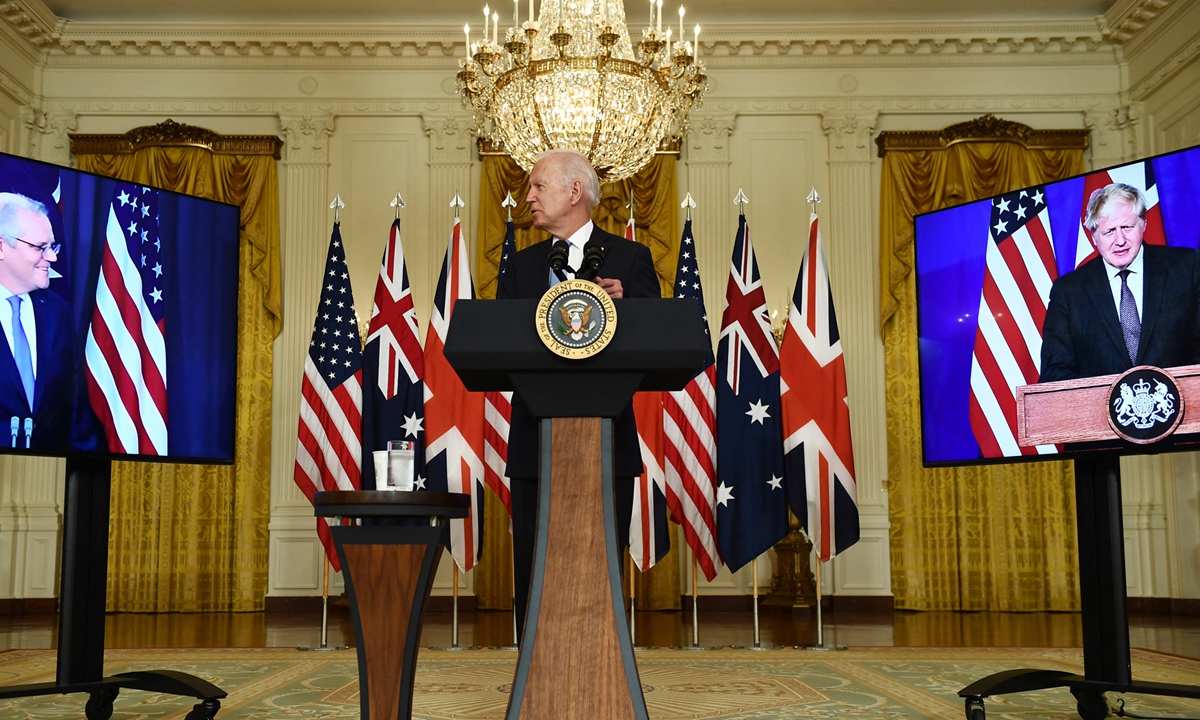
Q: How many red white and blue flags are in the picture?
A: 12